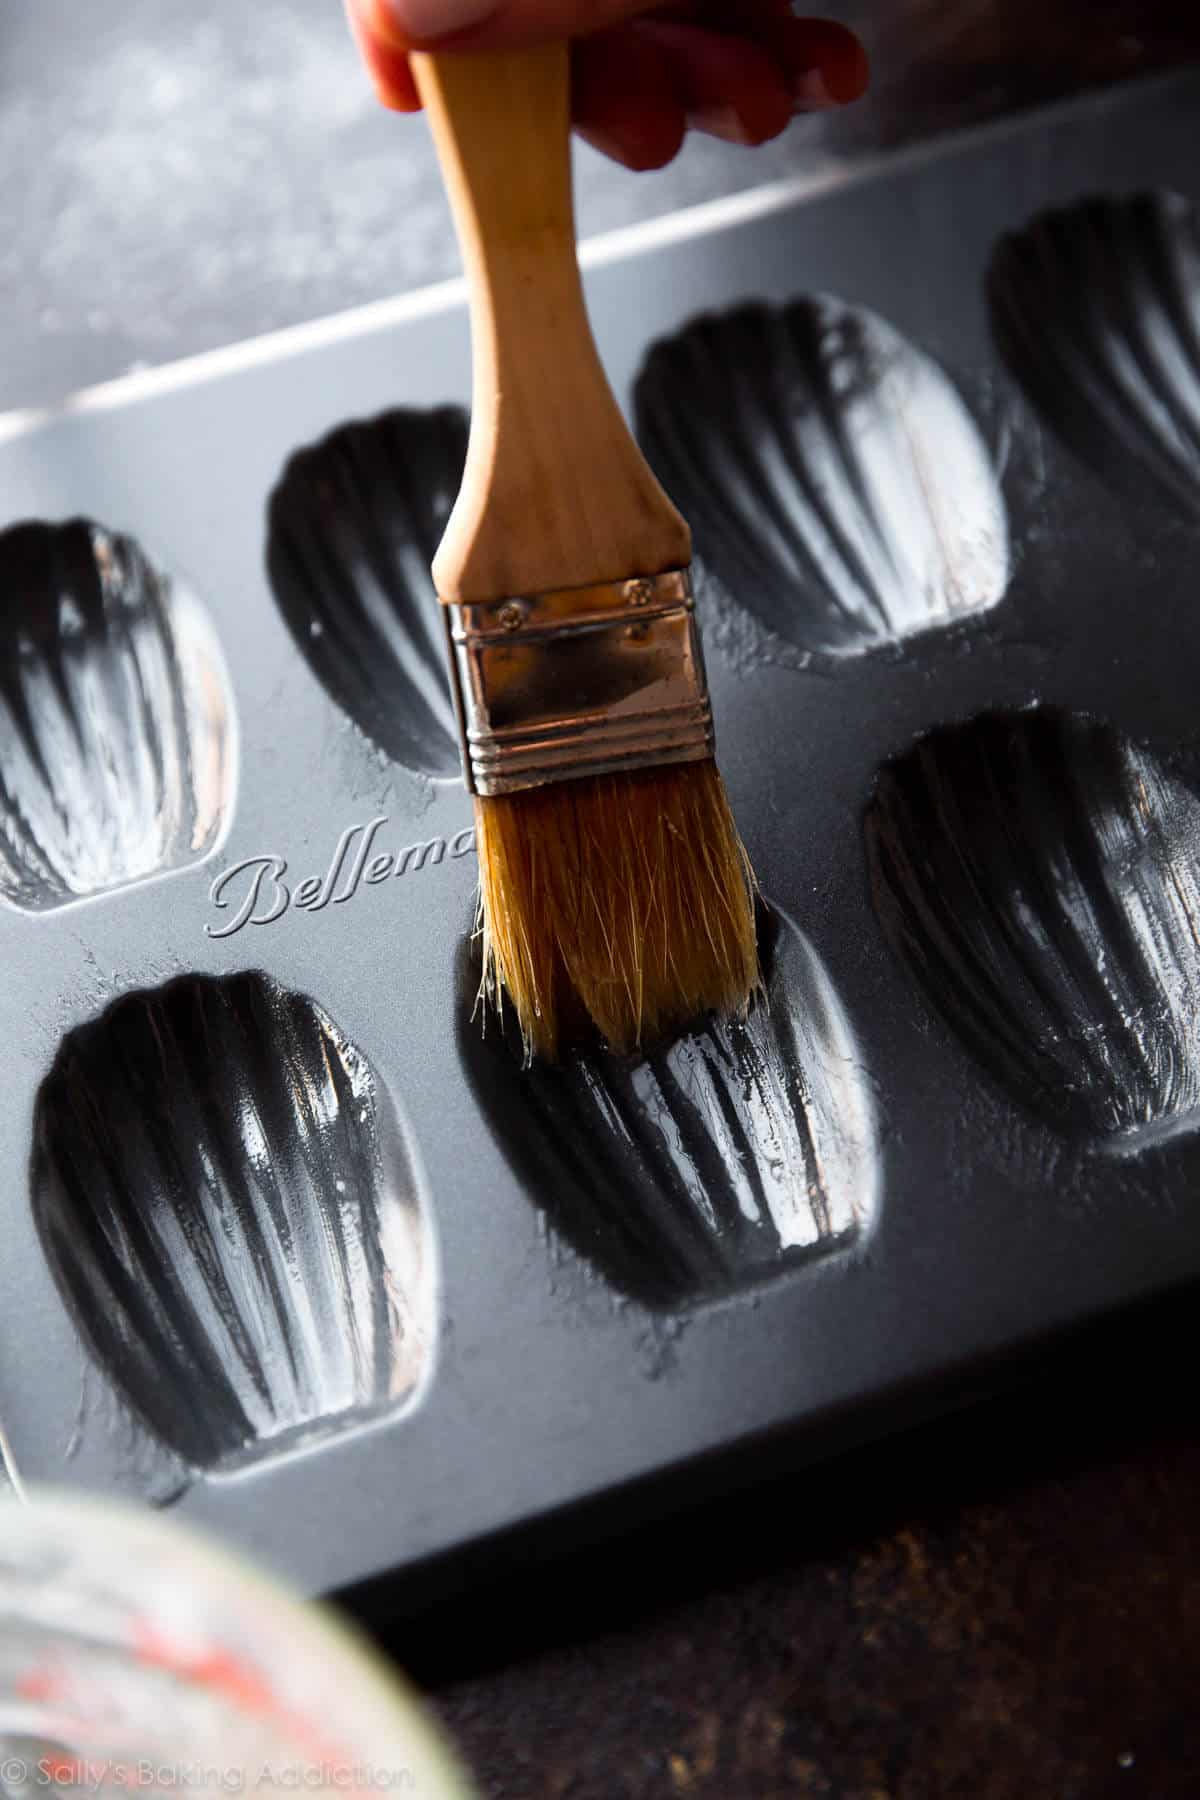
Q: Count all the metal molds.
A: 7